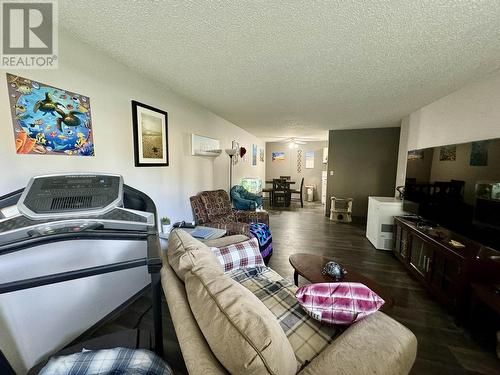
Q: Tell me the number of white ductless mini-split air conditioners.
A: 1